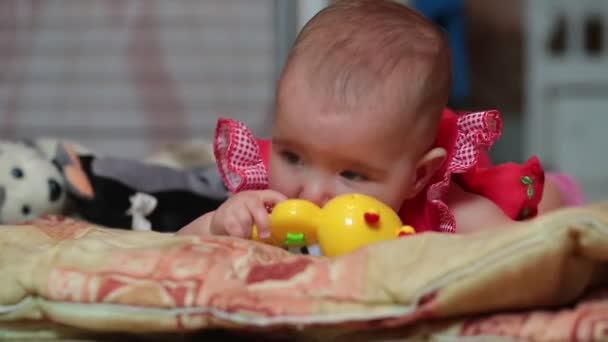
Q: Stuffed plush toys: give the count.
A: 2